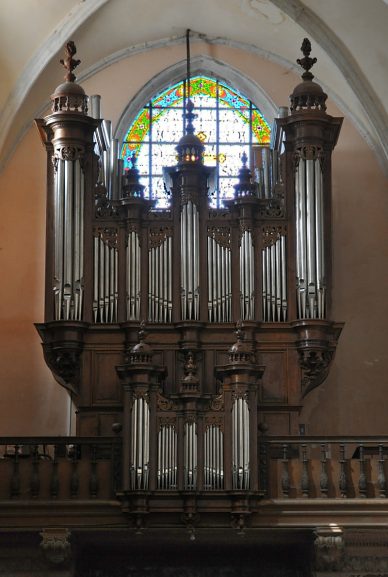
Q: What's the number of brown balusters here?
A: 11